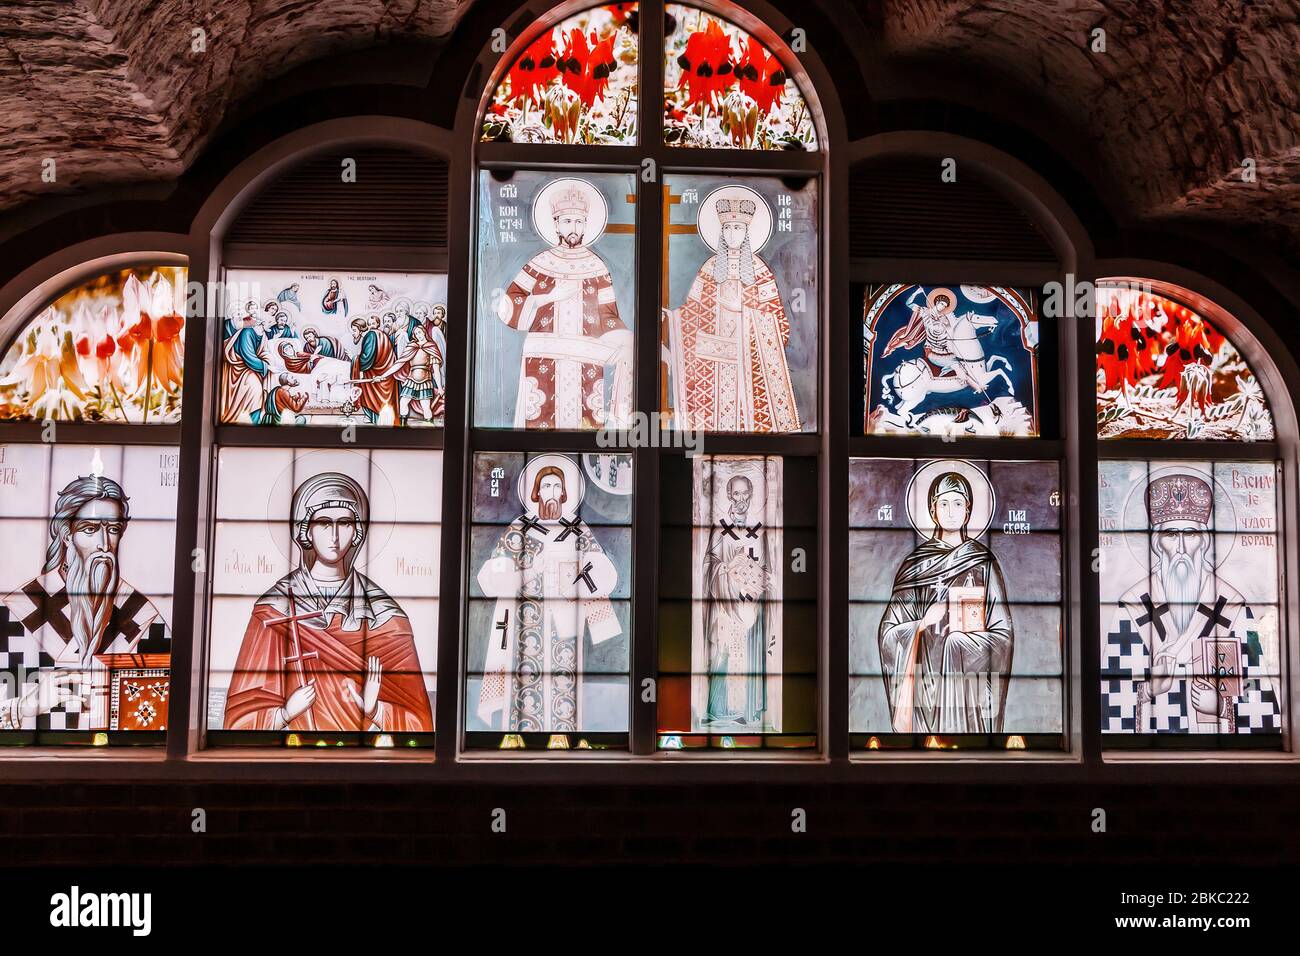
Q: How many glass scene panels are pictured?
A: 14